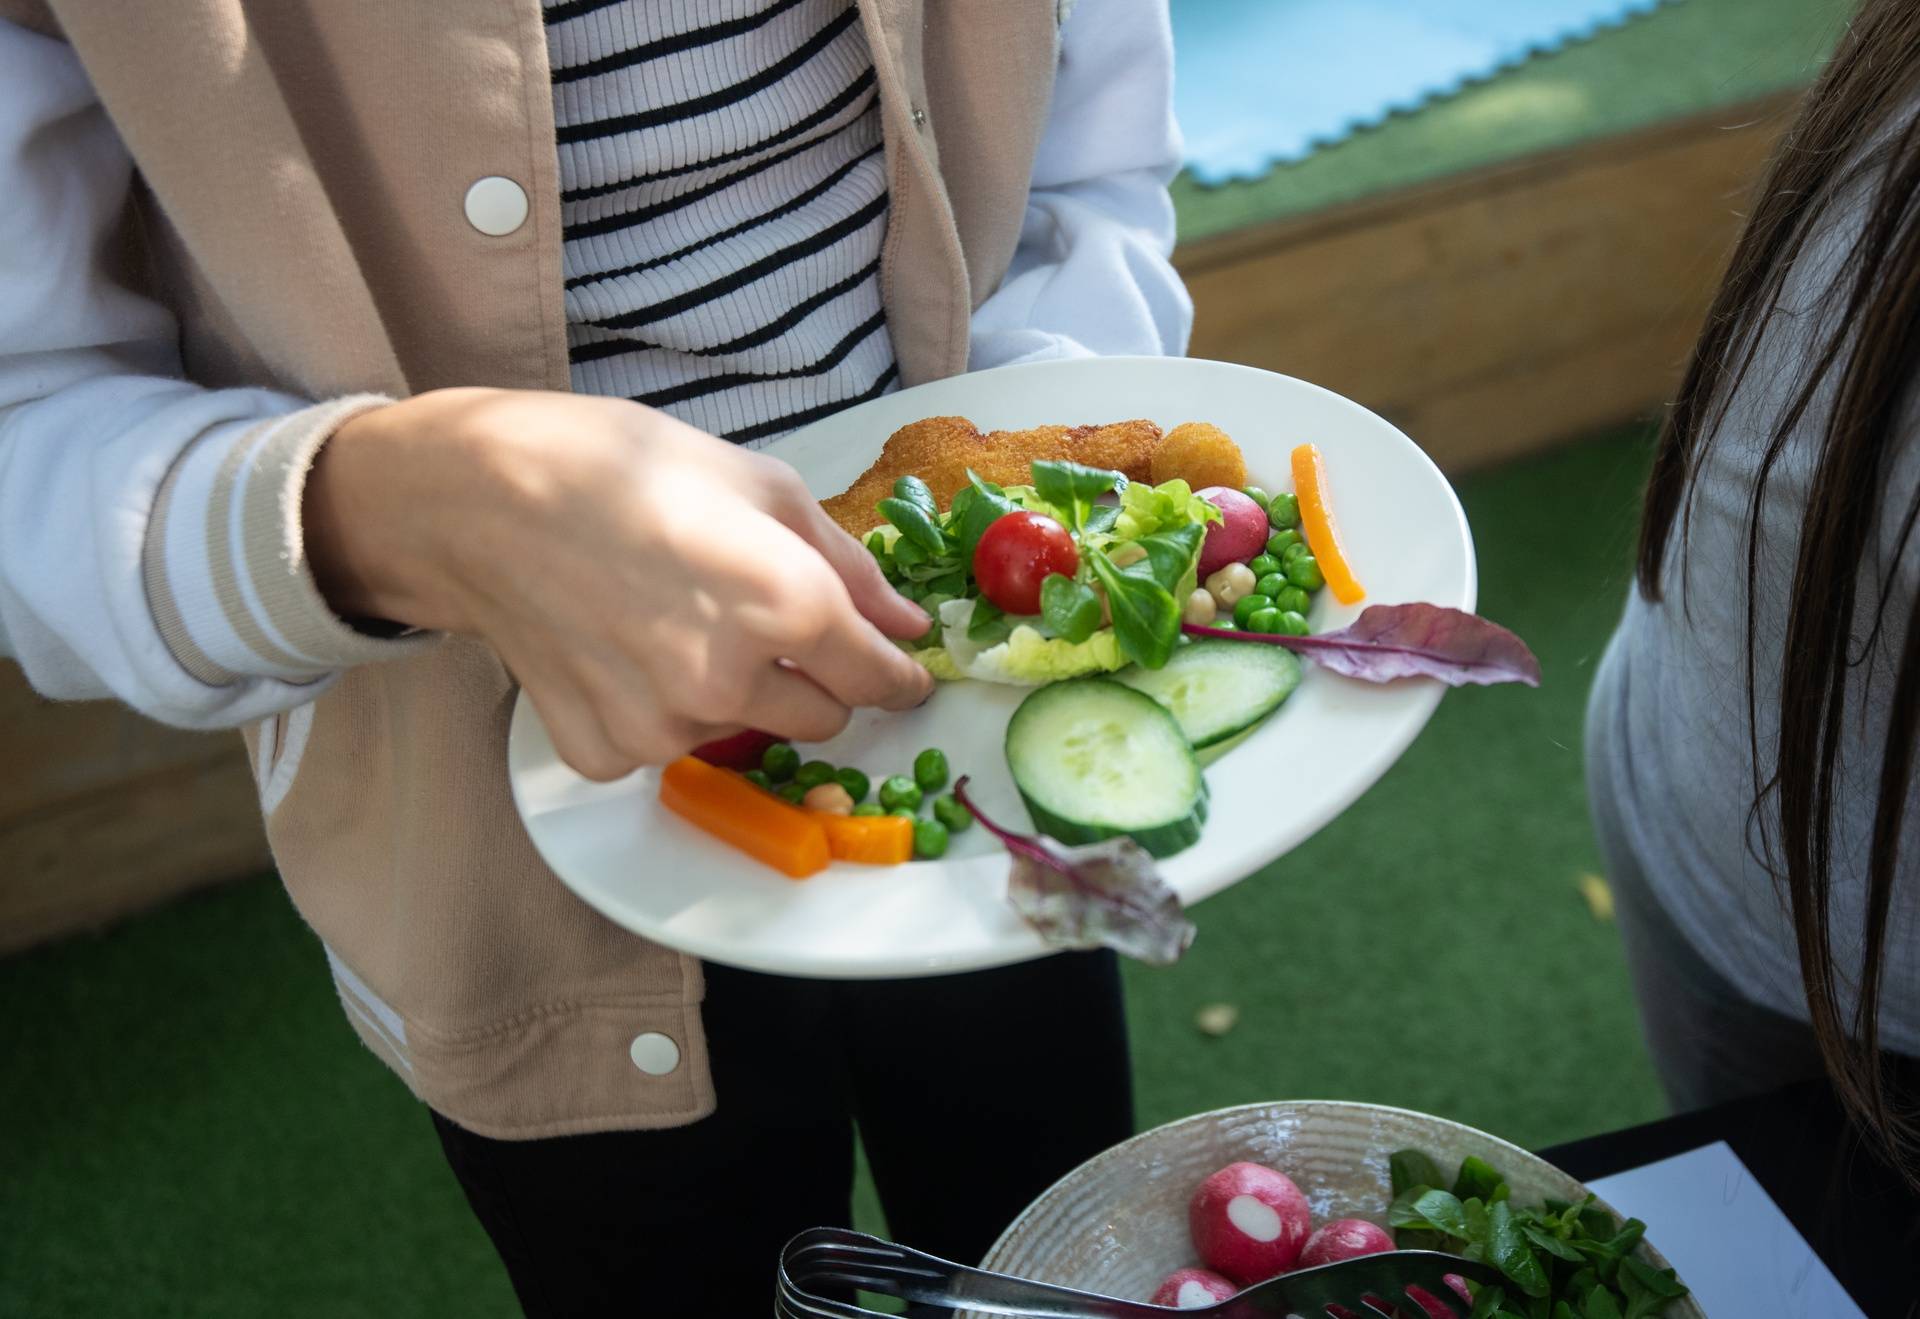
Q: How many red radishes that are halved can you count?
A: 0